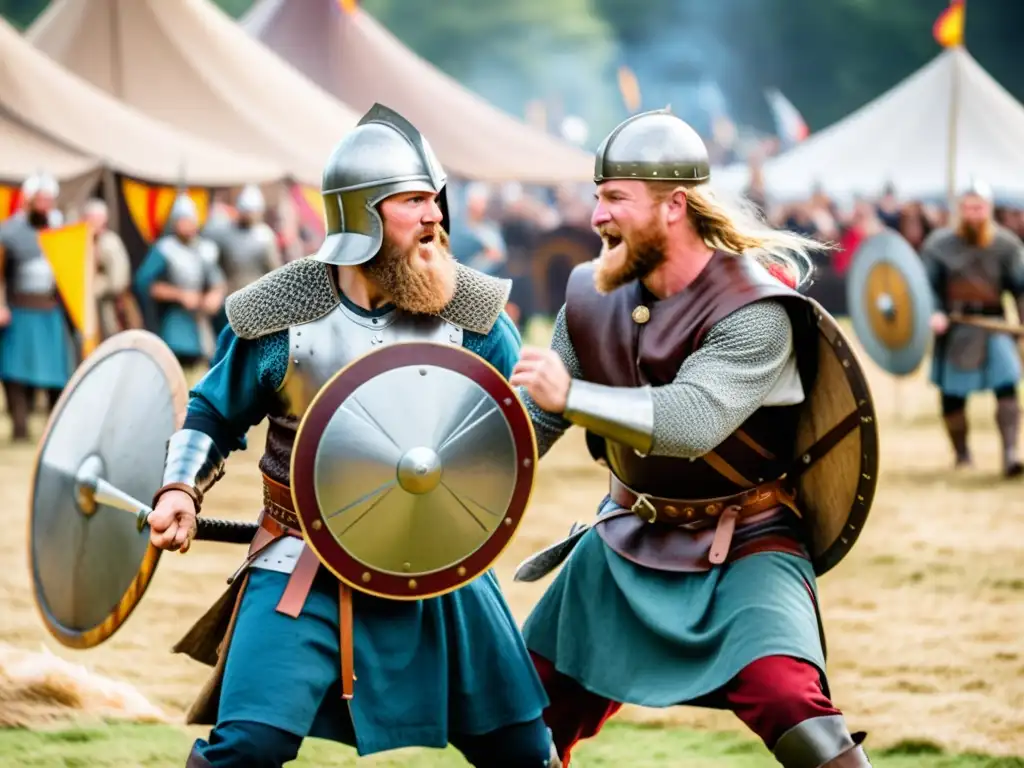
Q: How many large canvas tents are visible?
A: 4